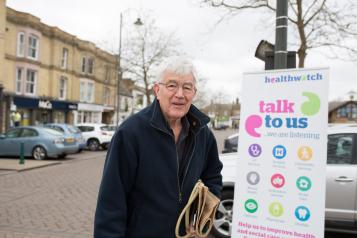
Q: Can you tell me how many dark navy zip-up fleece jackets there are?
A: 1